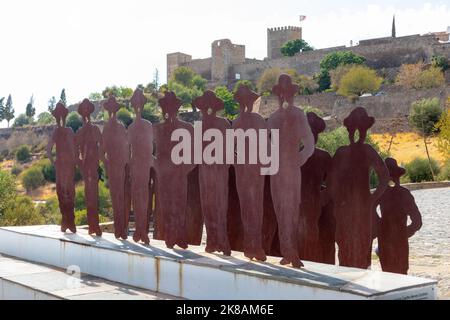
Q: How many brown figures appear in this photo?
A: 11